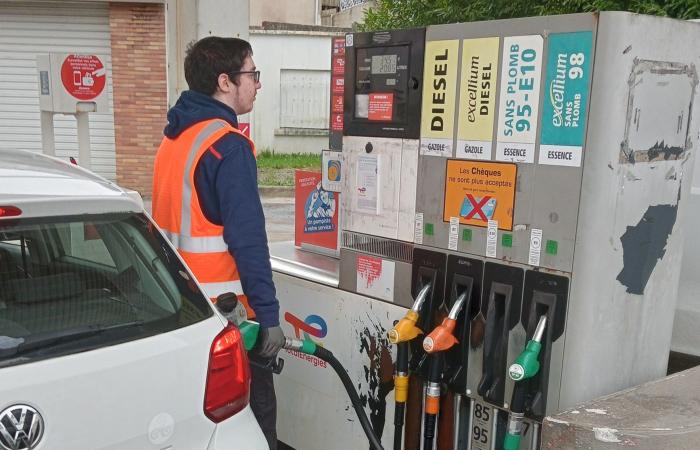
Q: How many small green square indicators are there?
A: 4